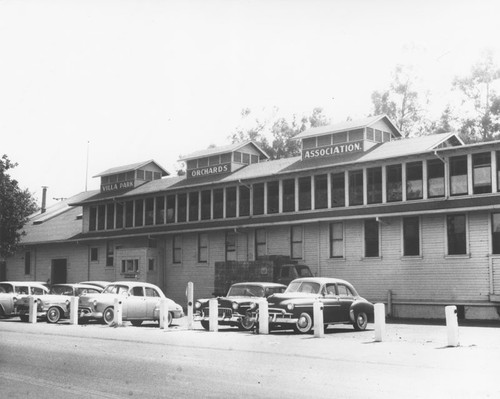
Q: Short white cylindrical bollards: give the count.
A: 9